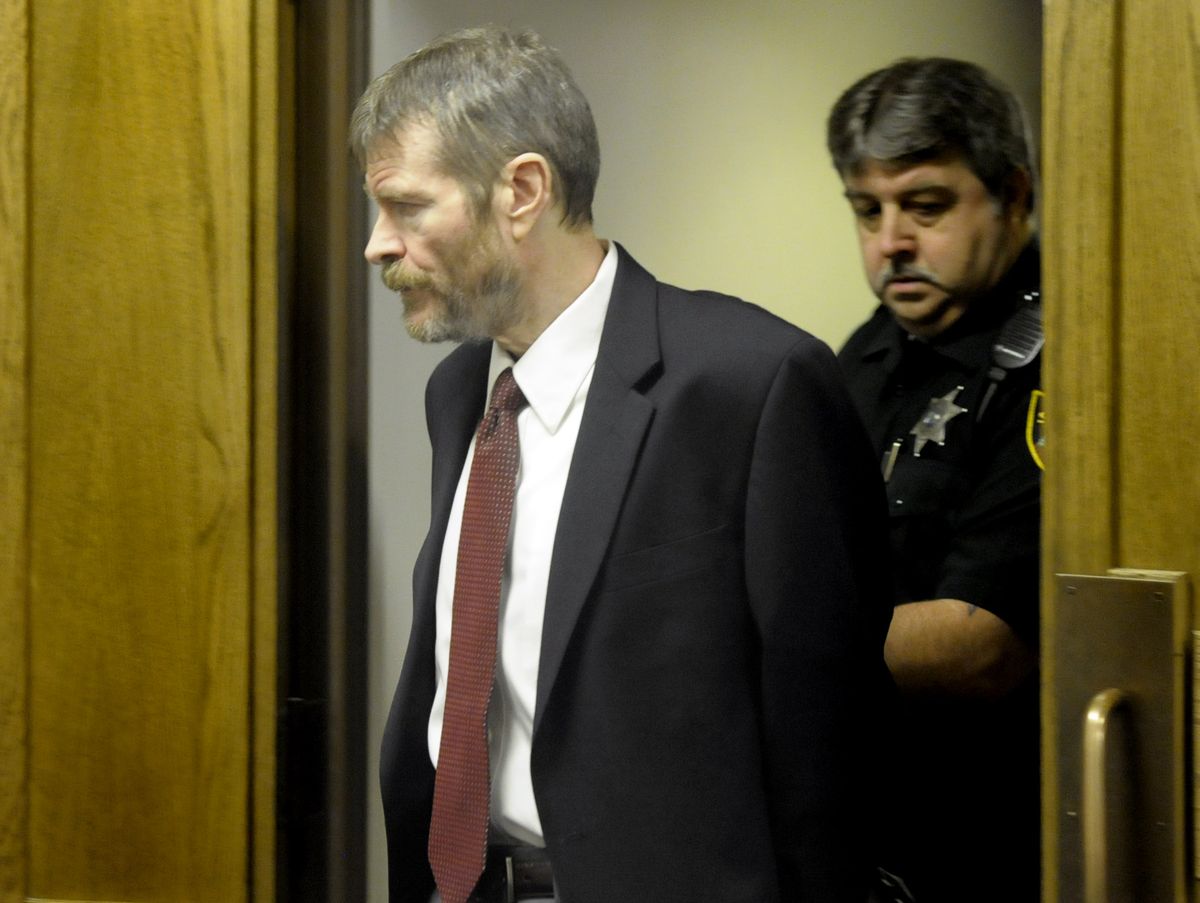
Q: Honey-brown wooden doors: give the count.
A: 2